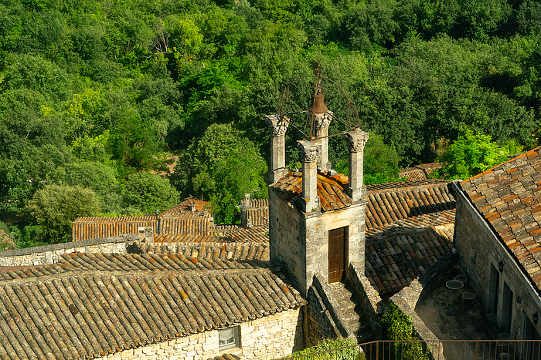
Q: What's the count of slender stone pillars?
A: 4